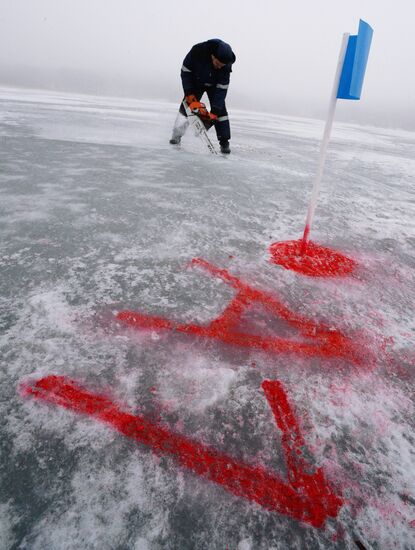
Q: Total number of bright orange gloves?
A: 2